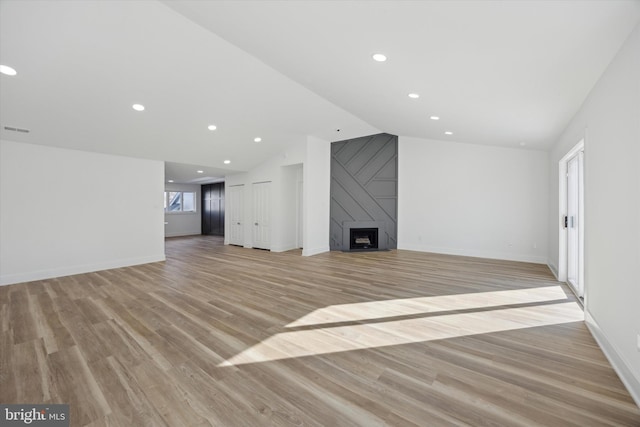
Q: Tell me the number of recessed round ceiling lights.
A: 11